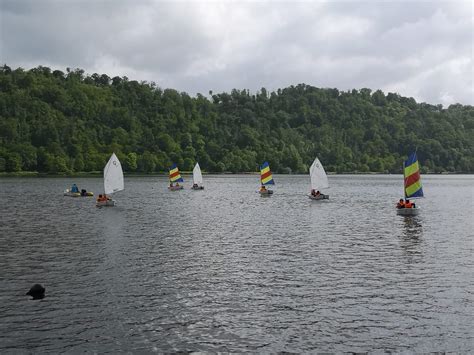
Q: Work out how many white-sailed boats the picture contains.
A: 3